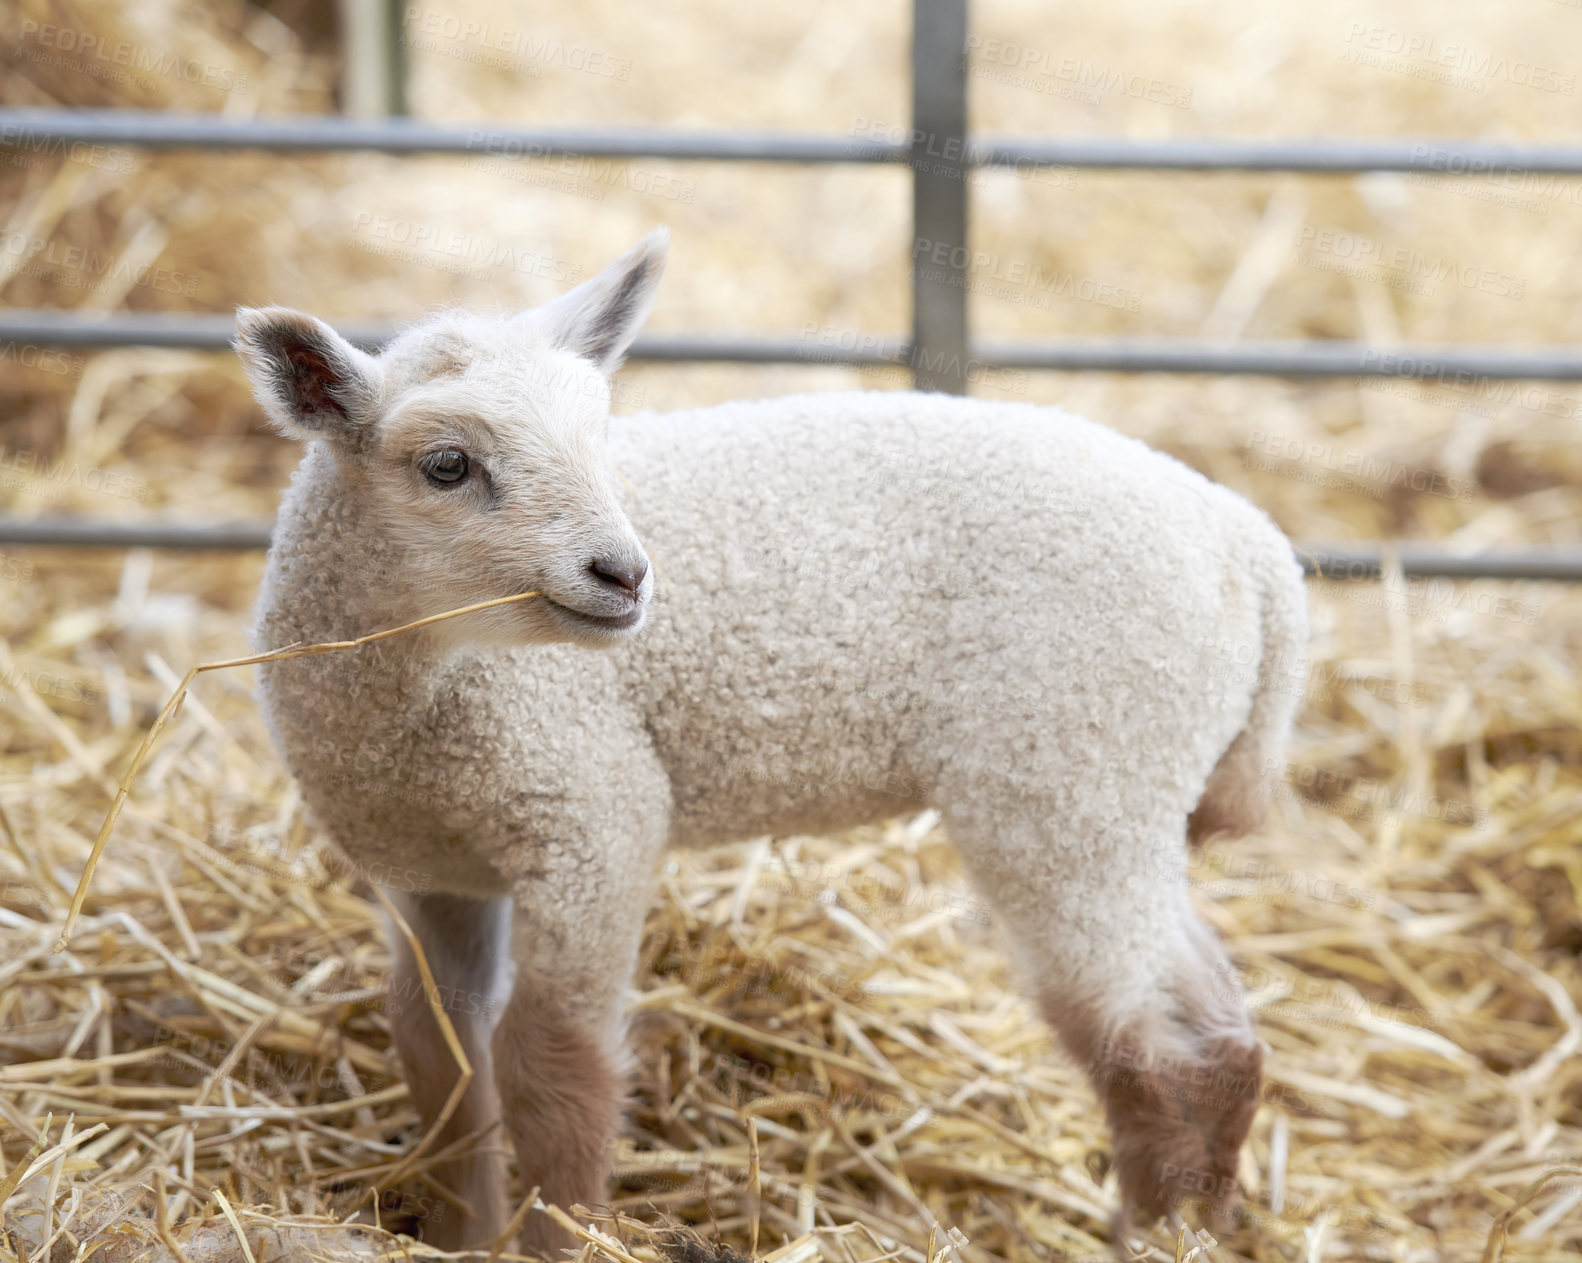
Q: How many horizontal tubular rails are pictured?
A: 3